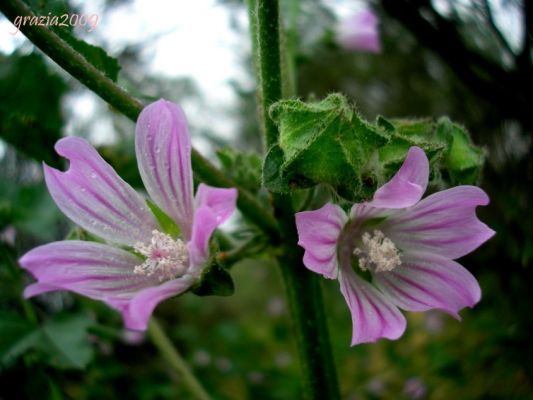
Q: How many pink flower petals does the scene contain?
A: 10